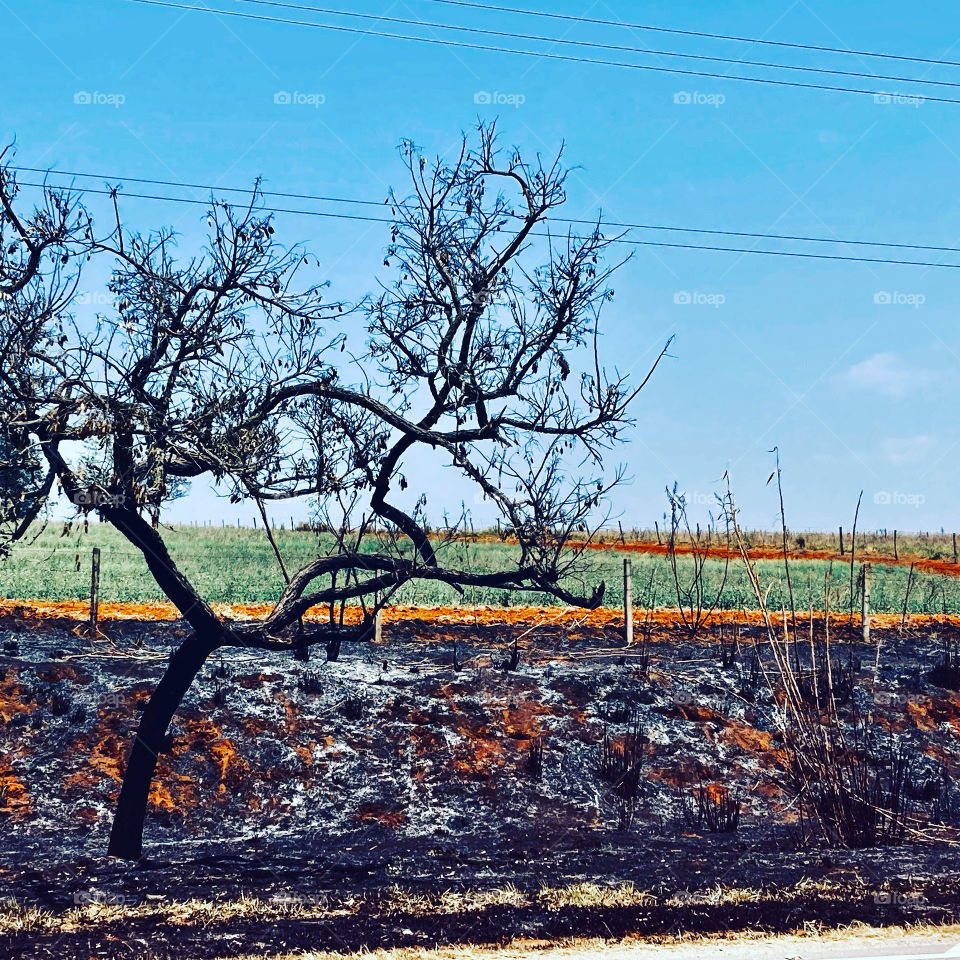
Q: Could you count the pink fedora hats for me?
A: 0